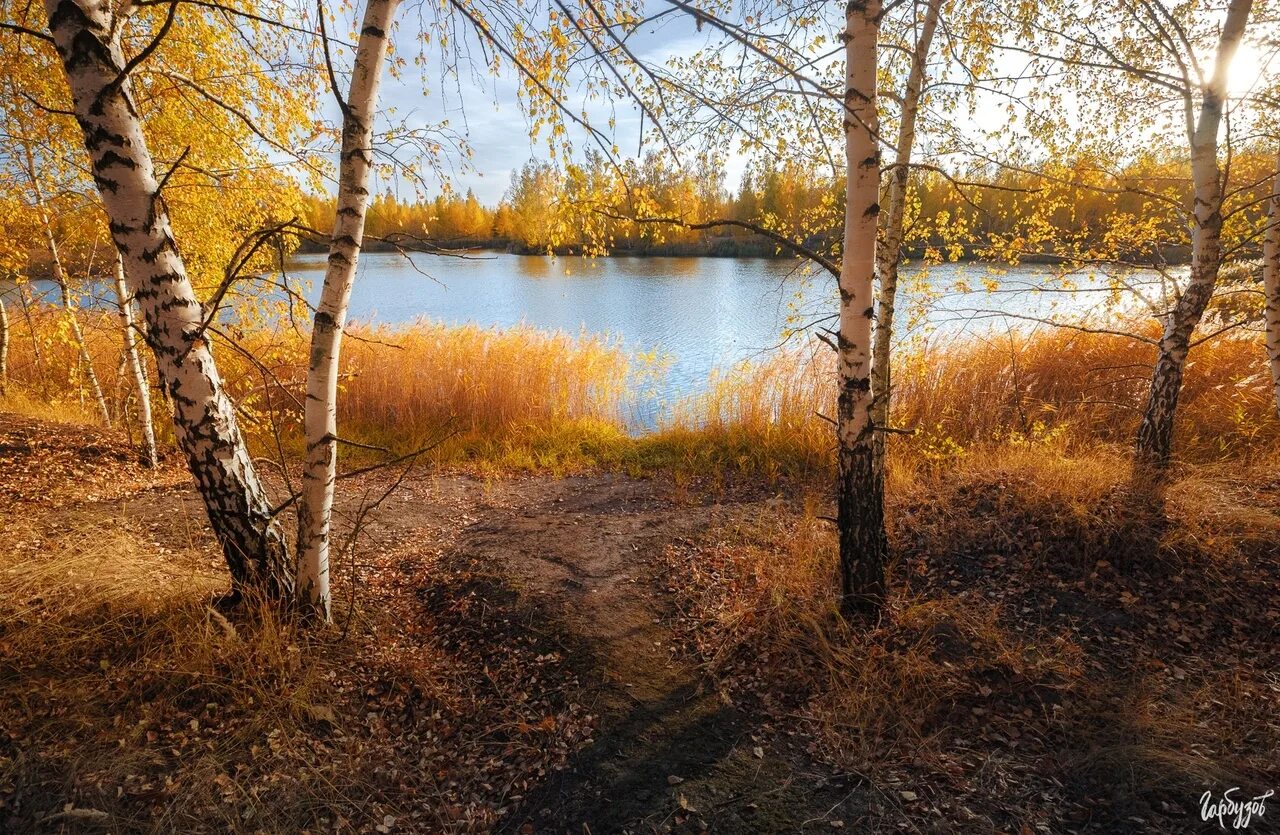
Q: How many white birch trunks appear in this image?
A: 9